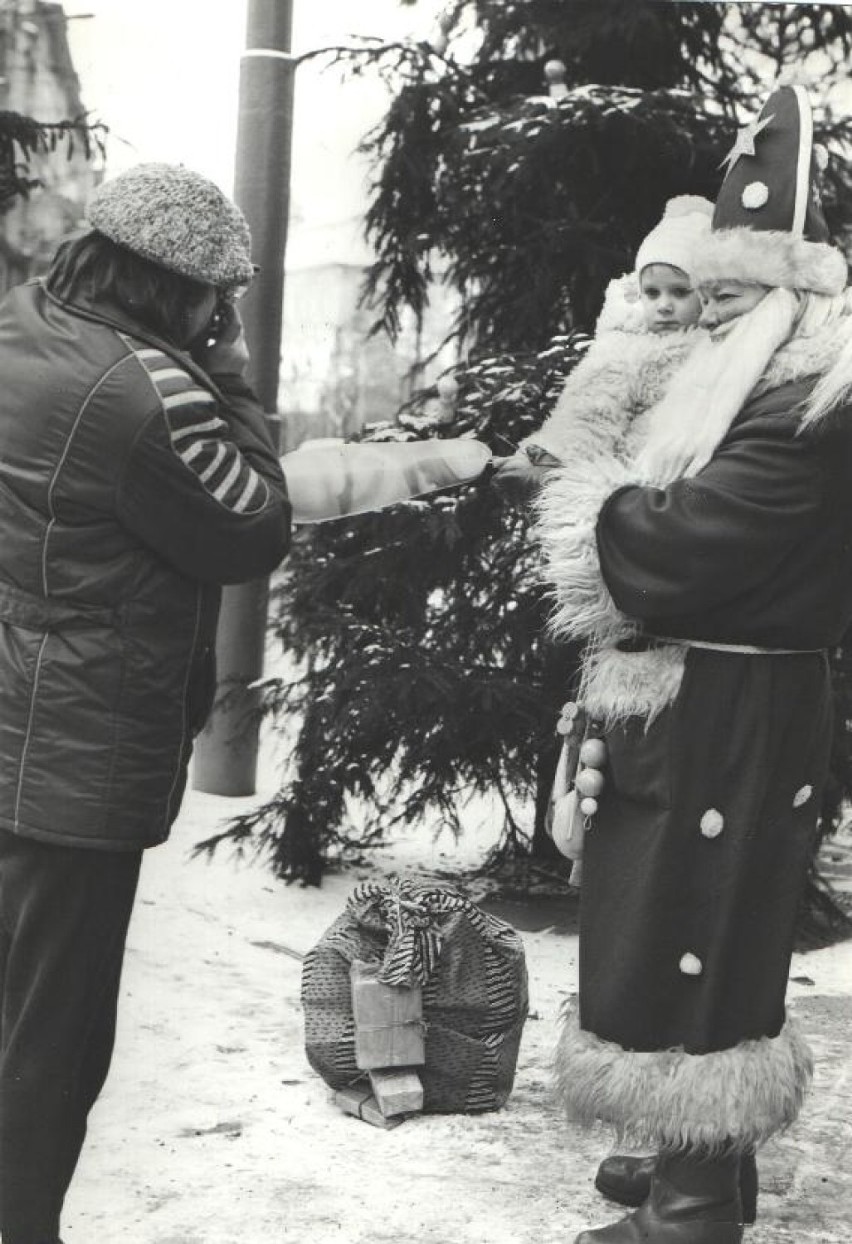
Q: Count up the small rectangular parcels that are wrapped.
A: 3